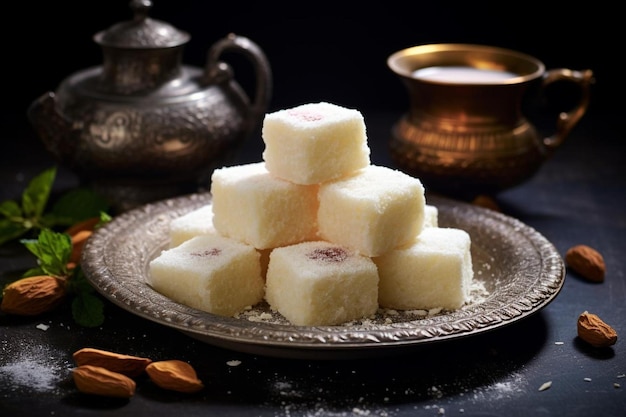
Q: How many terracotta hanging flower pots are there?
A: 0